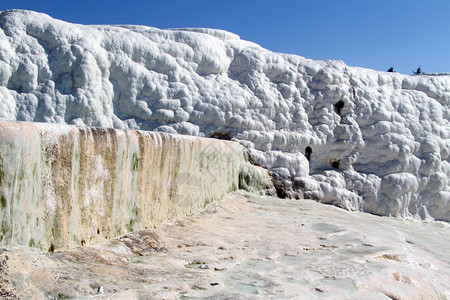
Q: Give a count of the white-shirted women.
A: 0